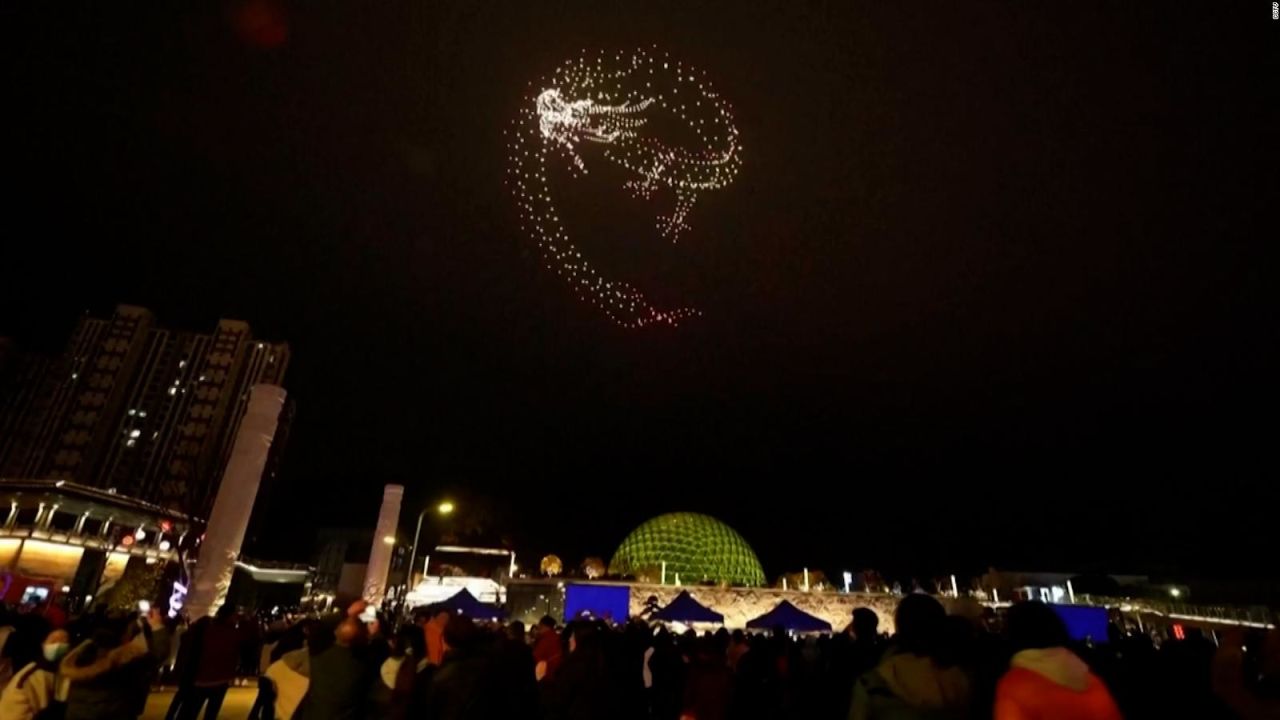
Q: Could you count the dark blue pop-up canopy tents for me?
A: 3